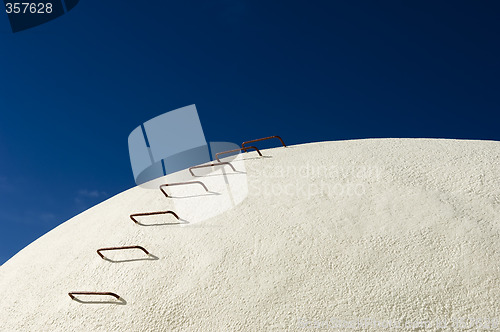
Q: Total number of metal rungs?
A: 7